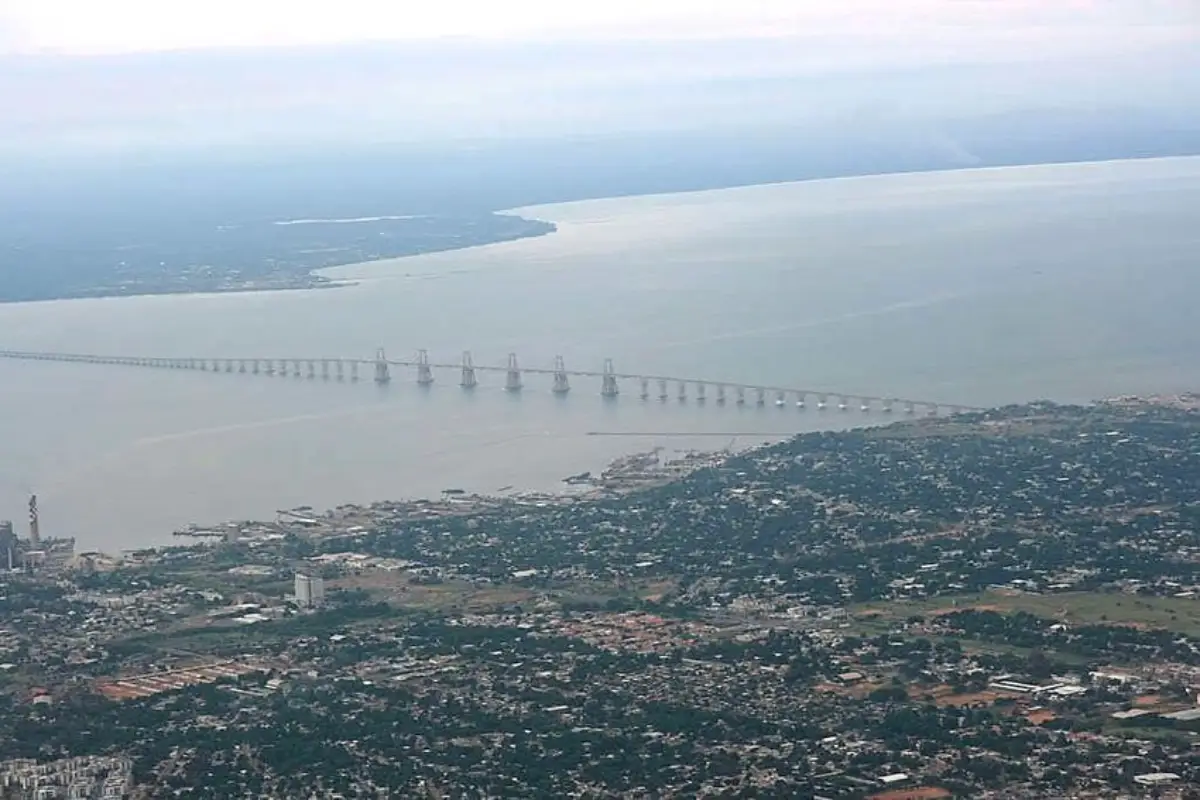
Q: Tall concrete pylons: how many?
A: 6